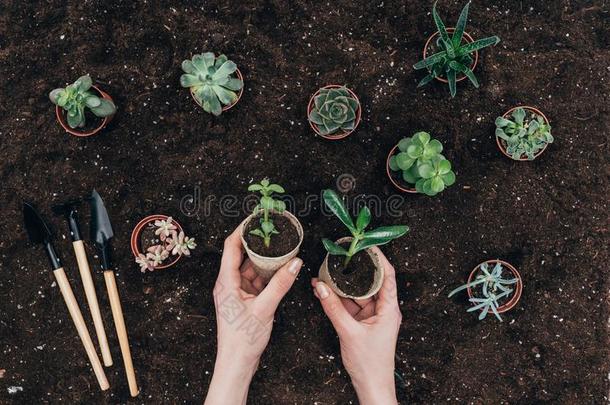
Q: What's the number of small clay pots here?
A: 8